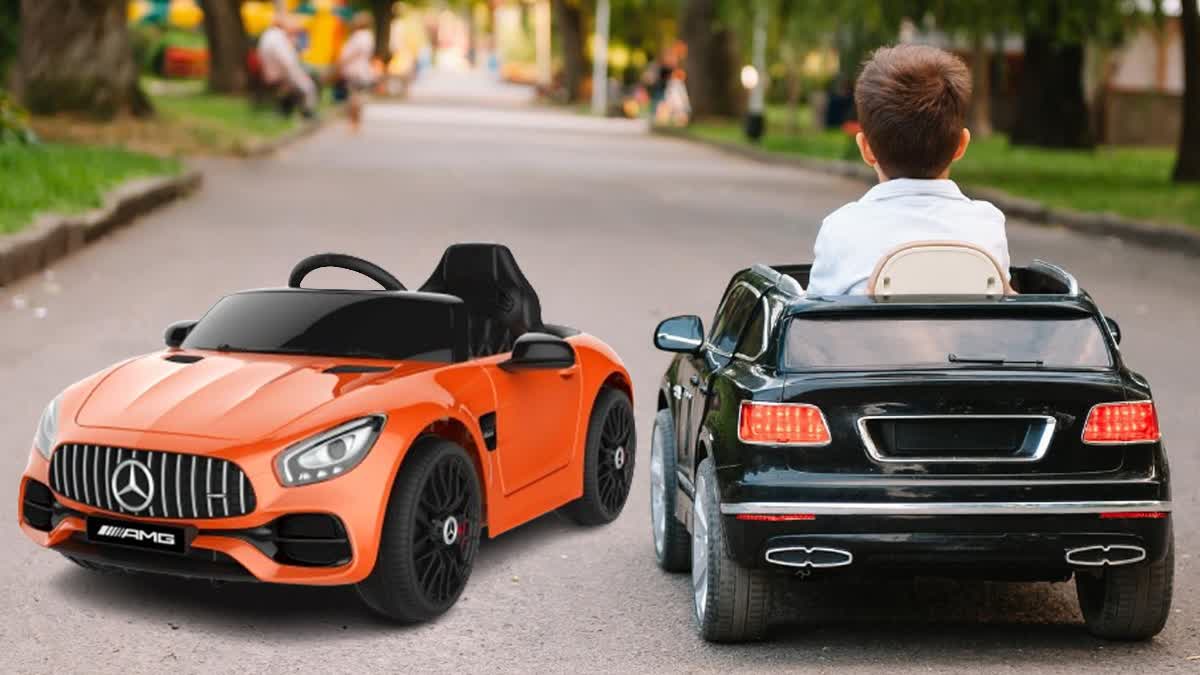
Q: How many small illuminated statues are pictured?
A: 0